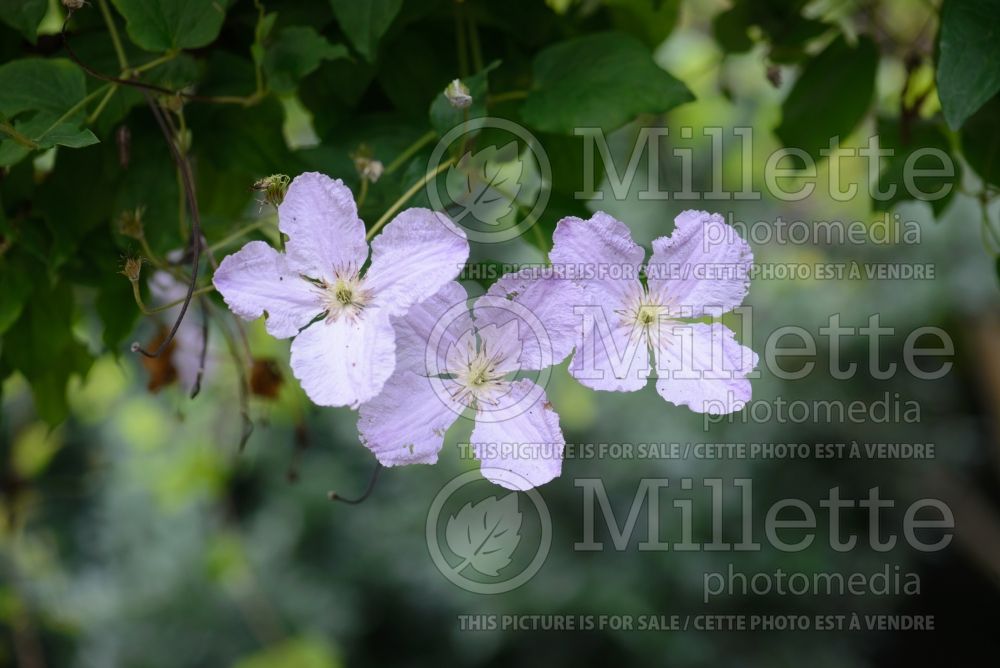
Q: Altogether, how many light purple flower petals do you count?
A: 12